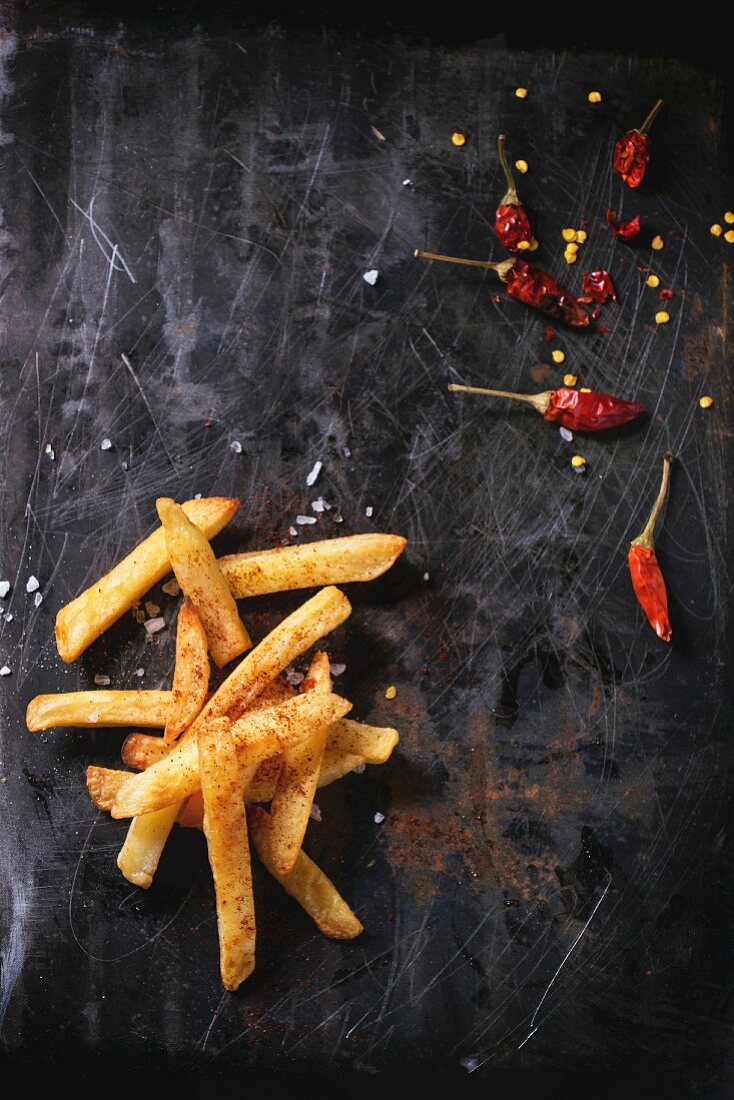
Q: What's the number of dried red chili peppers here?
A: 5